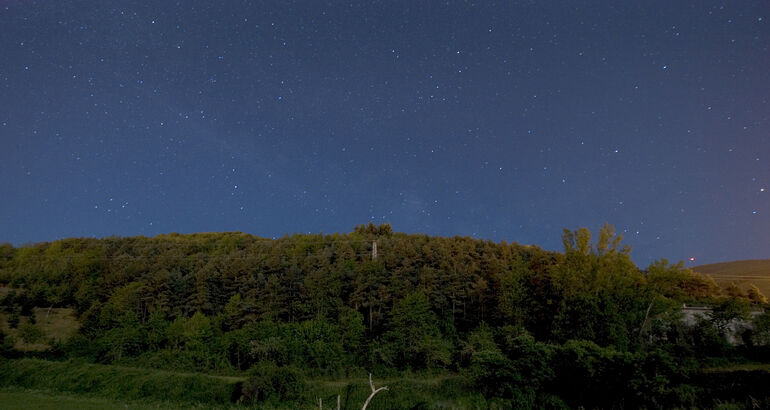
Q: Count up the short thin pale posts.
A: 2